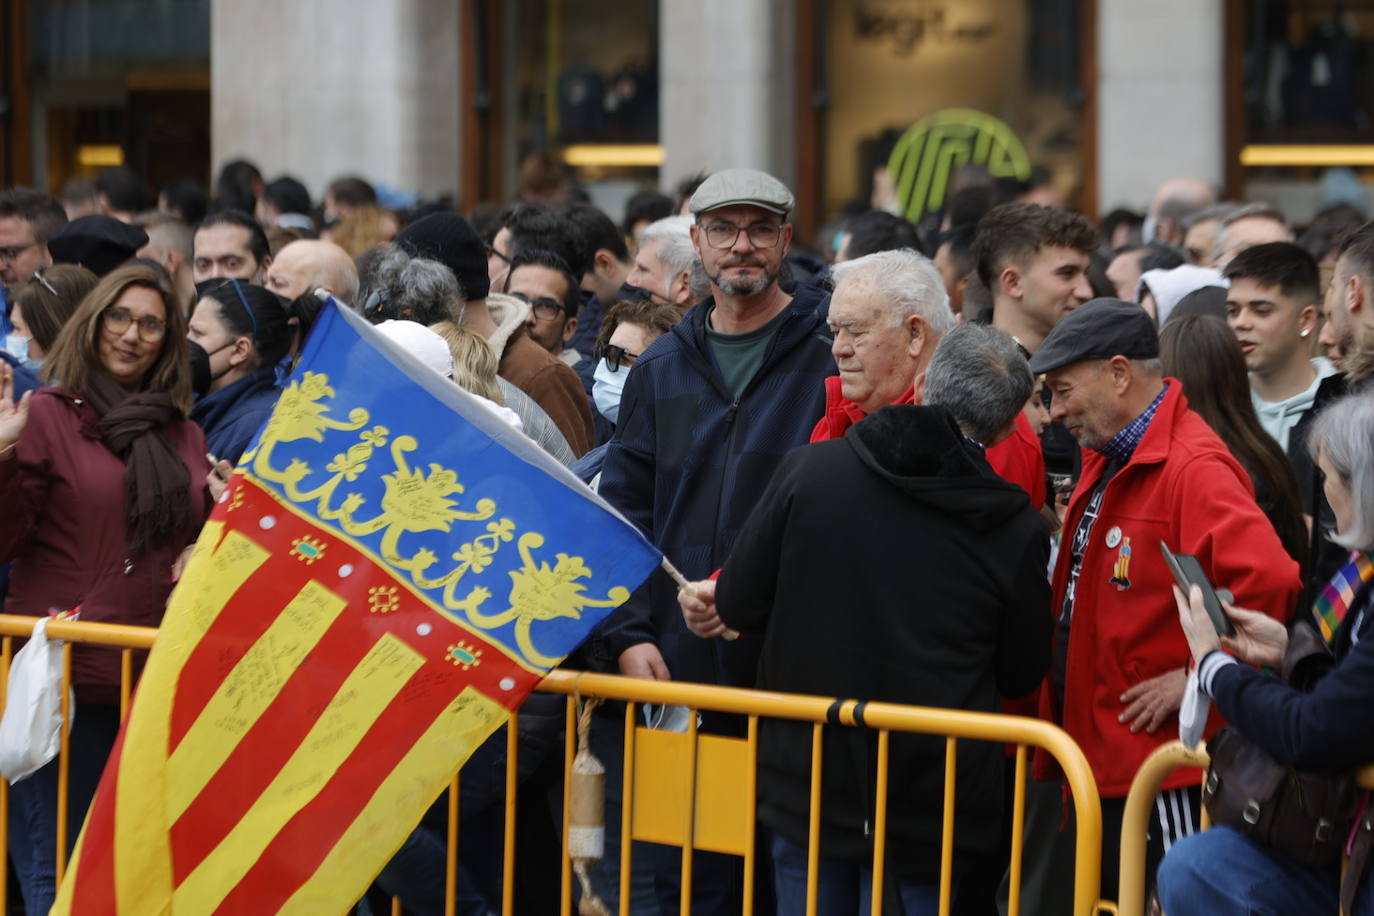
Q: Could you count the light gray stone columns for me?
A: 3